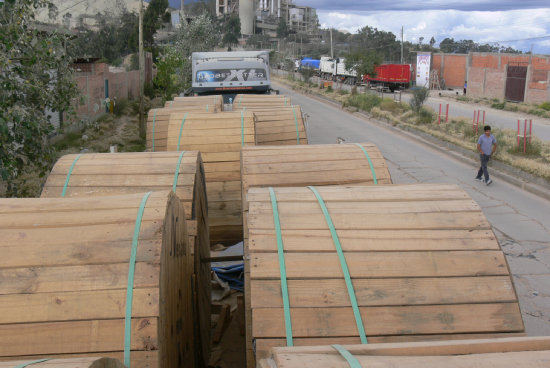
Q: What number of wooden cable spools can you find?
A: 11